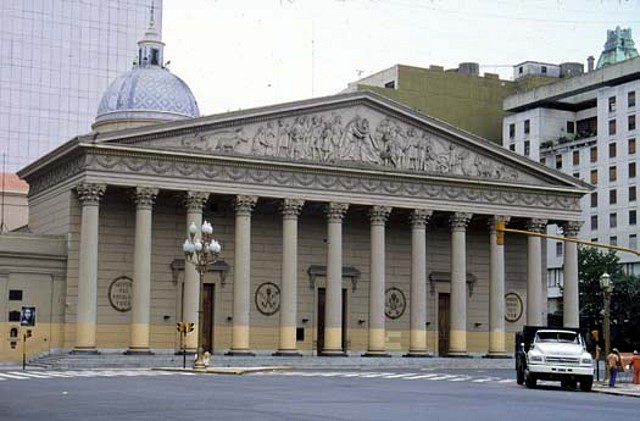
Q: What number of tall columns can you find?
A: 12